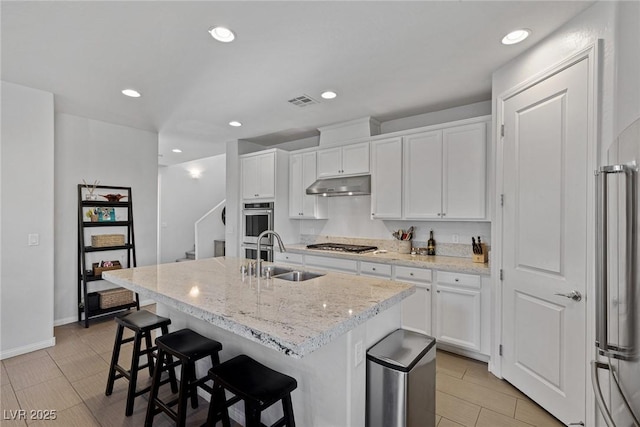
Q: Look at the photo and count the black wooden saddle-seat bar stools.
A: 3